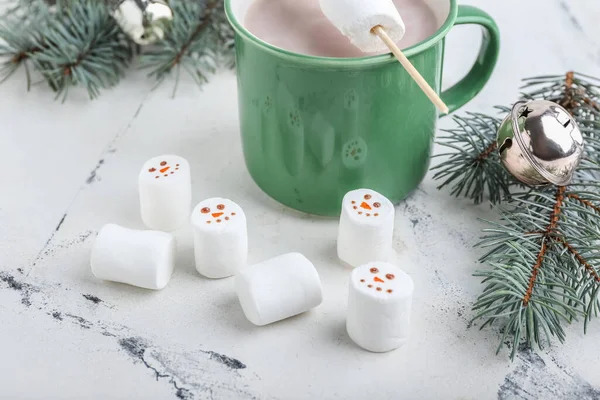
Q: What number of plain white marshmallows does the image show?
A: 3